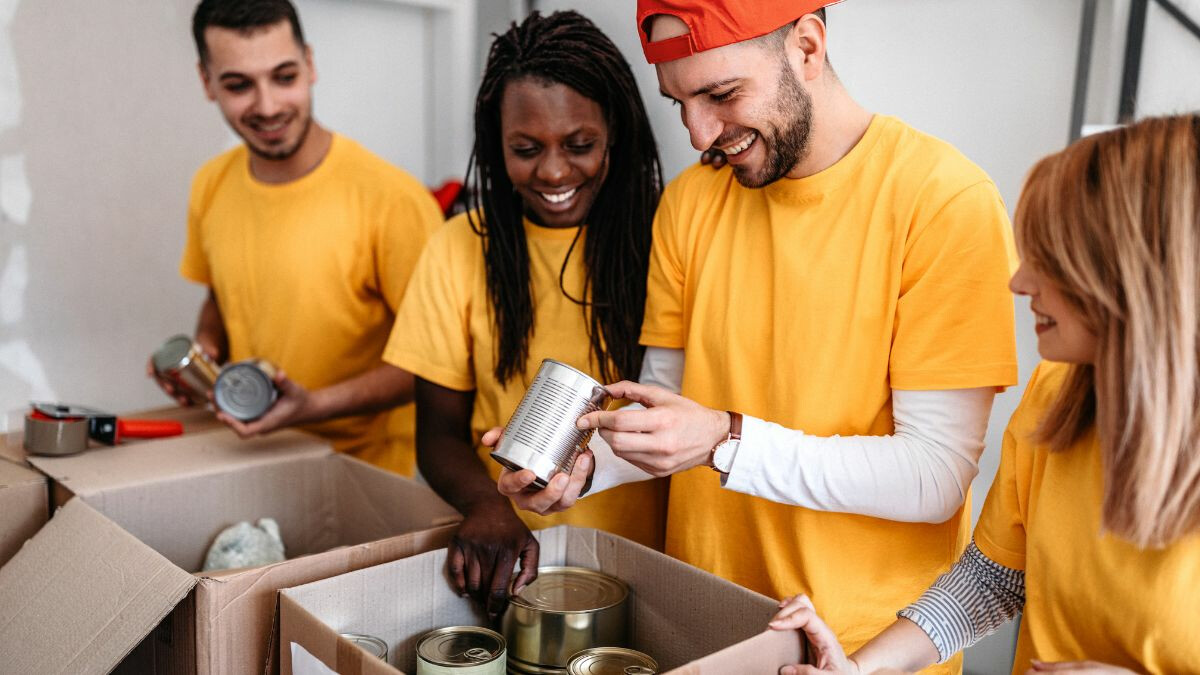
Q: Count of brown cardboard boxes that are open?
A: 2